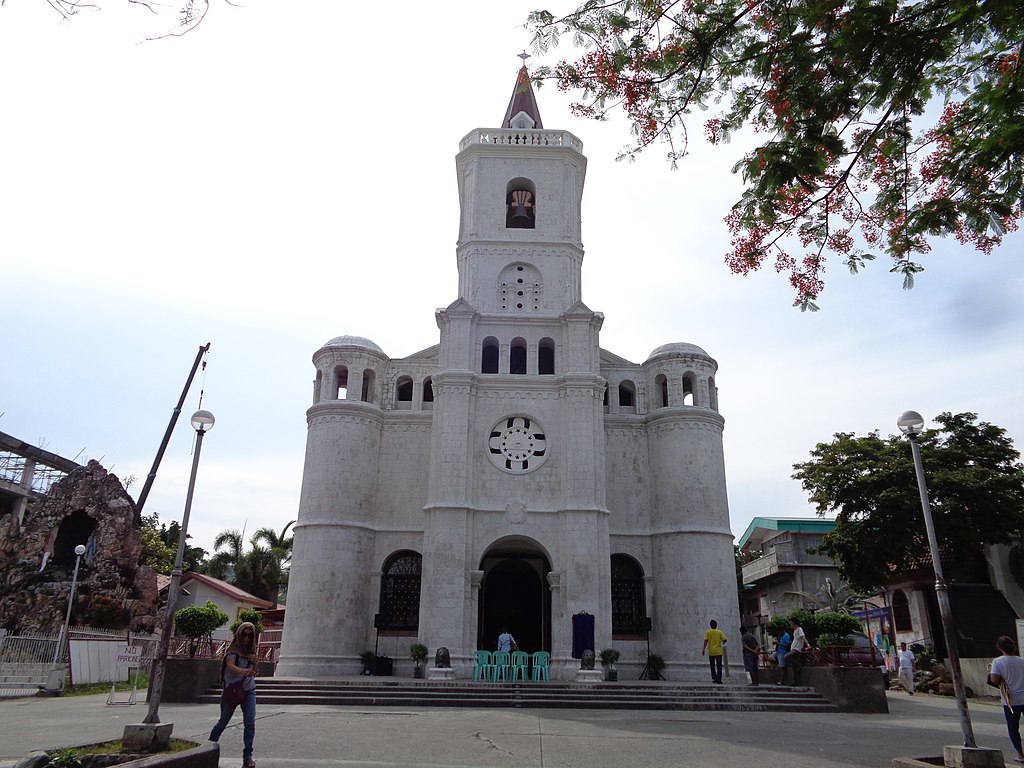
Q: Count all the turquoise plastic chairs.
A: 4